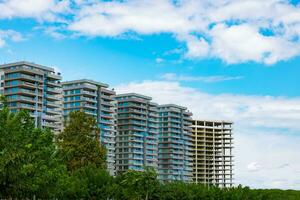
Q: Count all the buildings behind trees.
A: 5